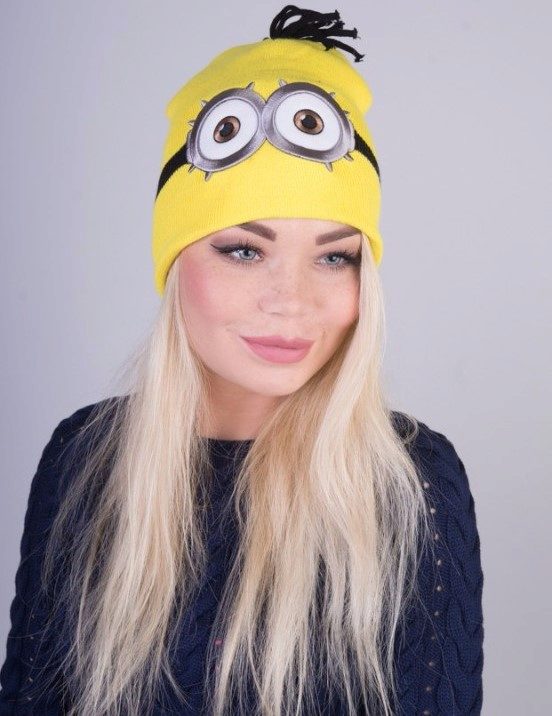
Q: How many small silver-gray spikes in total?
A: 10